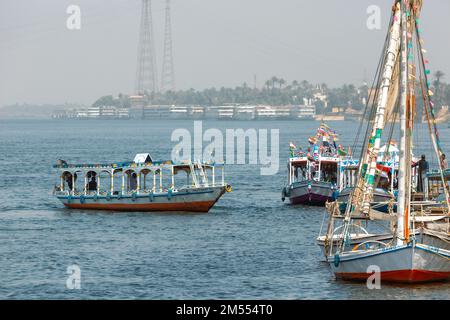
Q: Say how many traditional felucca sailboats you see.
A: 2